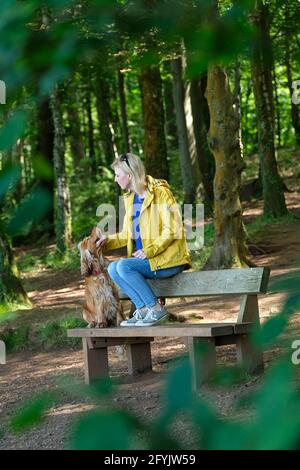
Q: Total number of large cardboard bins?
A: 0